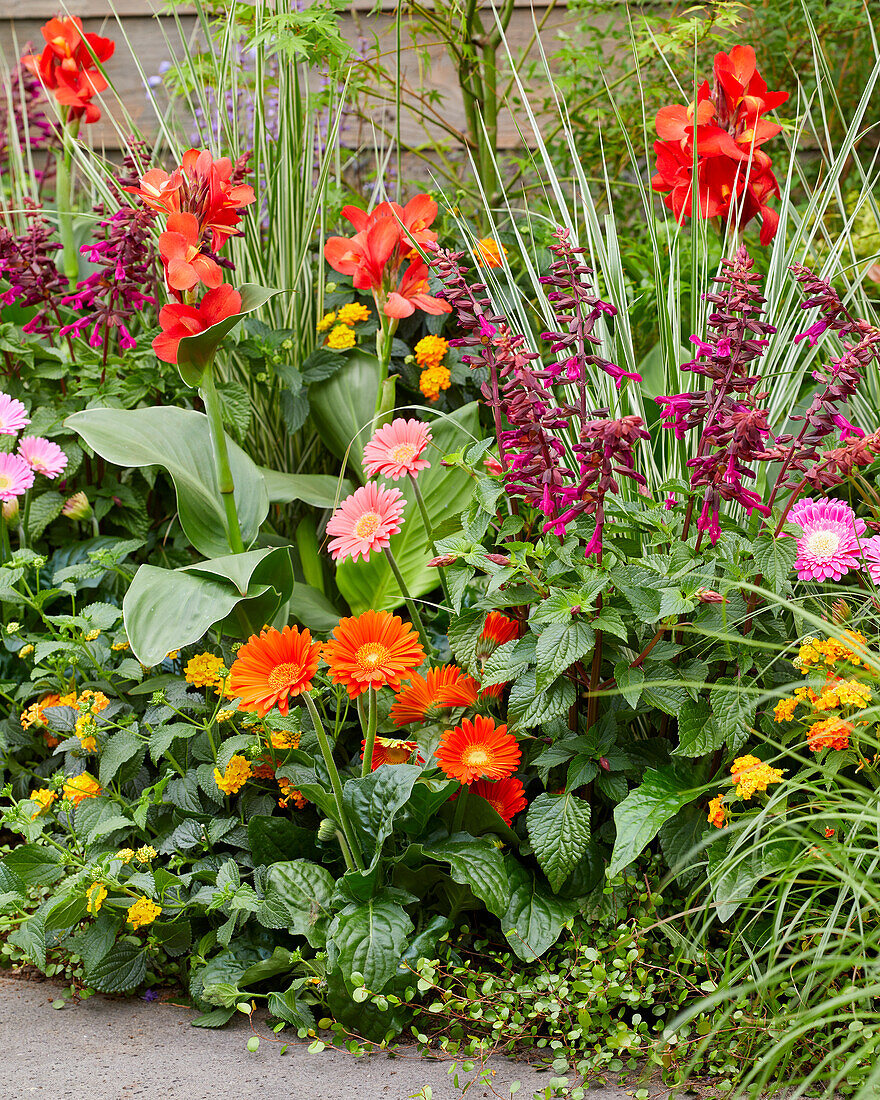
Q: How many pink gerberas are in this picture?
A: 7